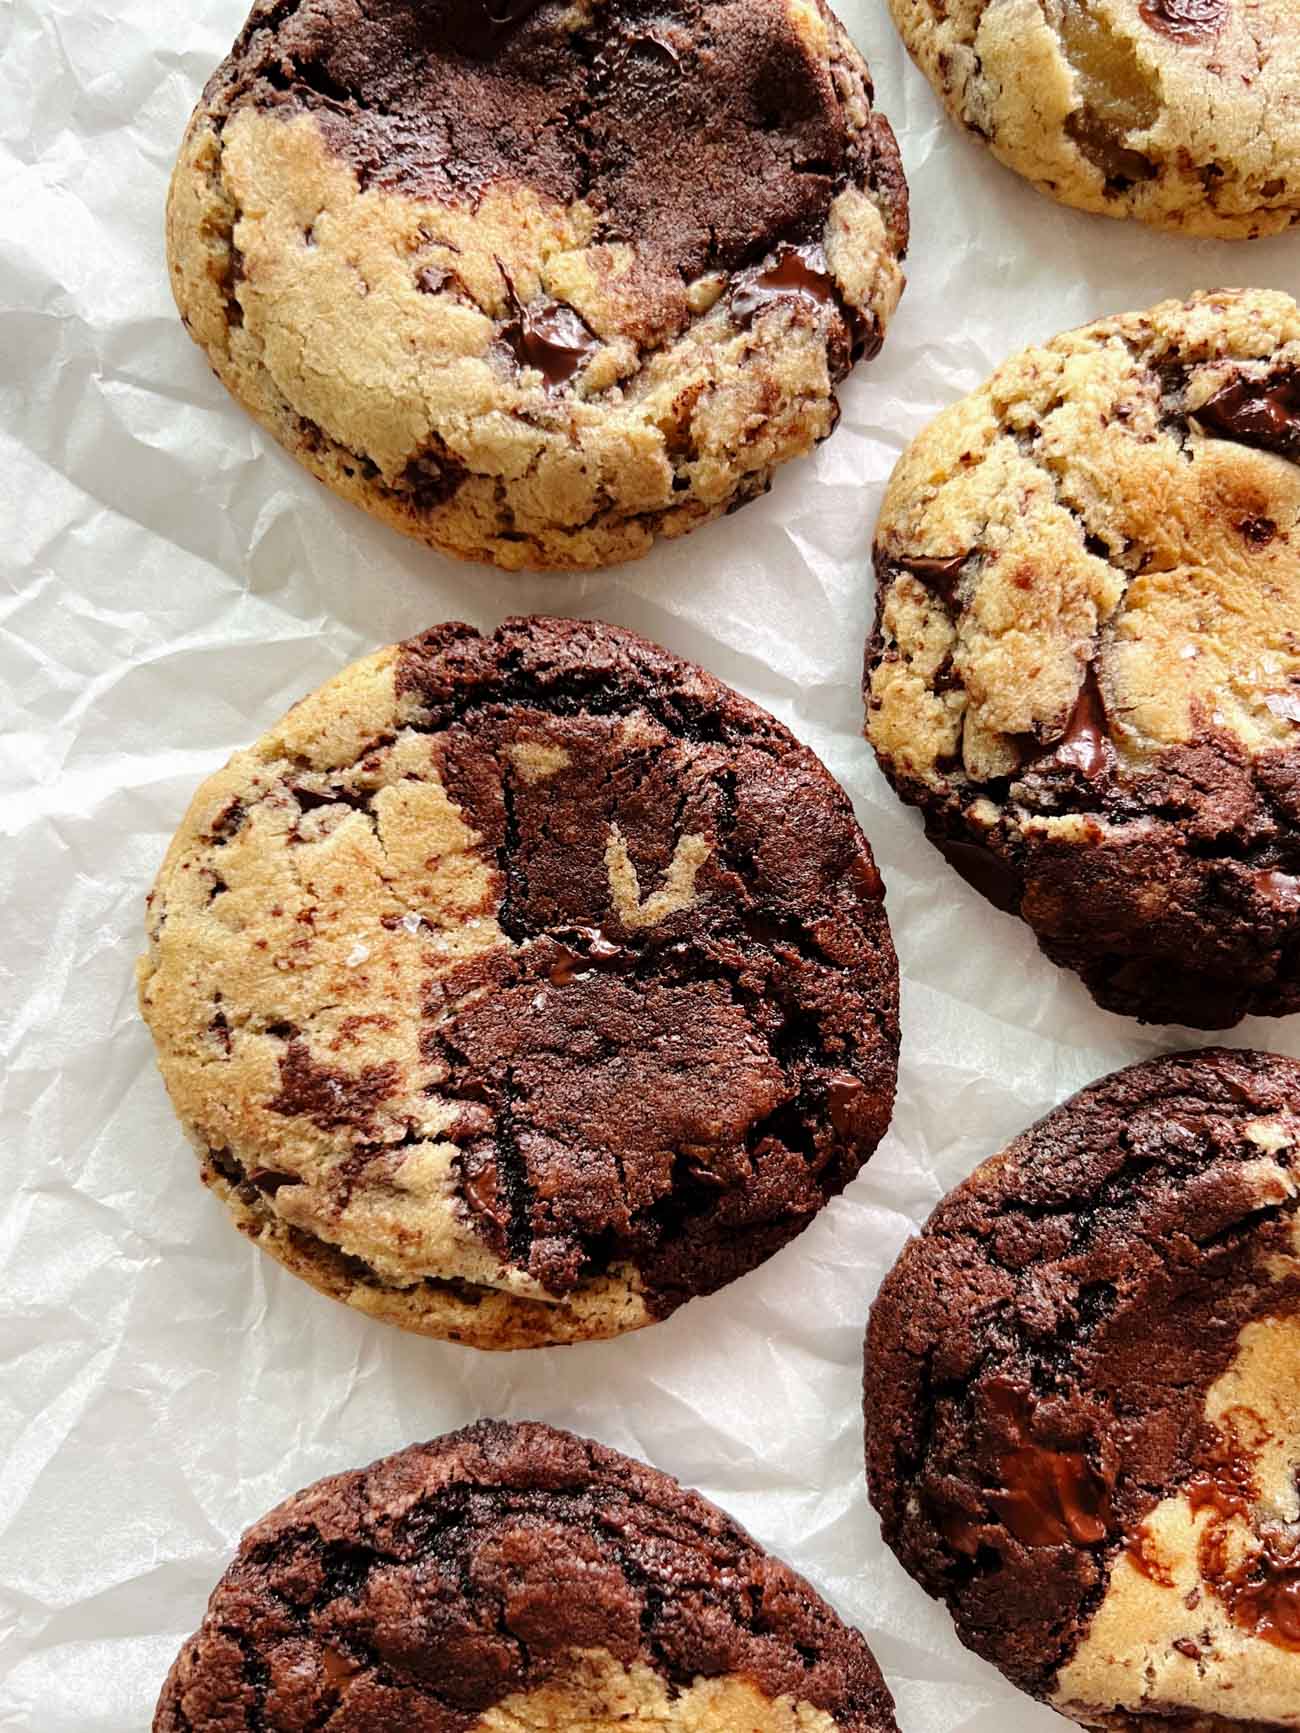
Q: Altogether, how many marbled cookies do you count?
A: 6